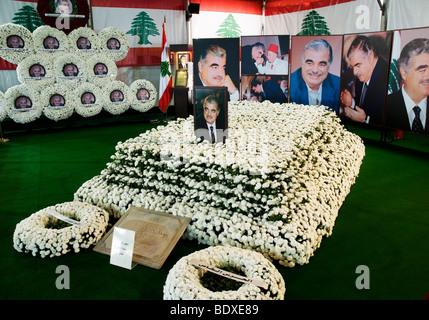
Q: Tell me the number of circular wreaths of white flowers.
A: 14